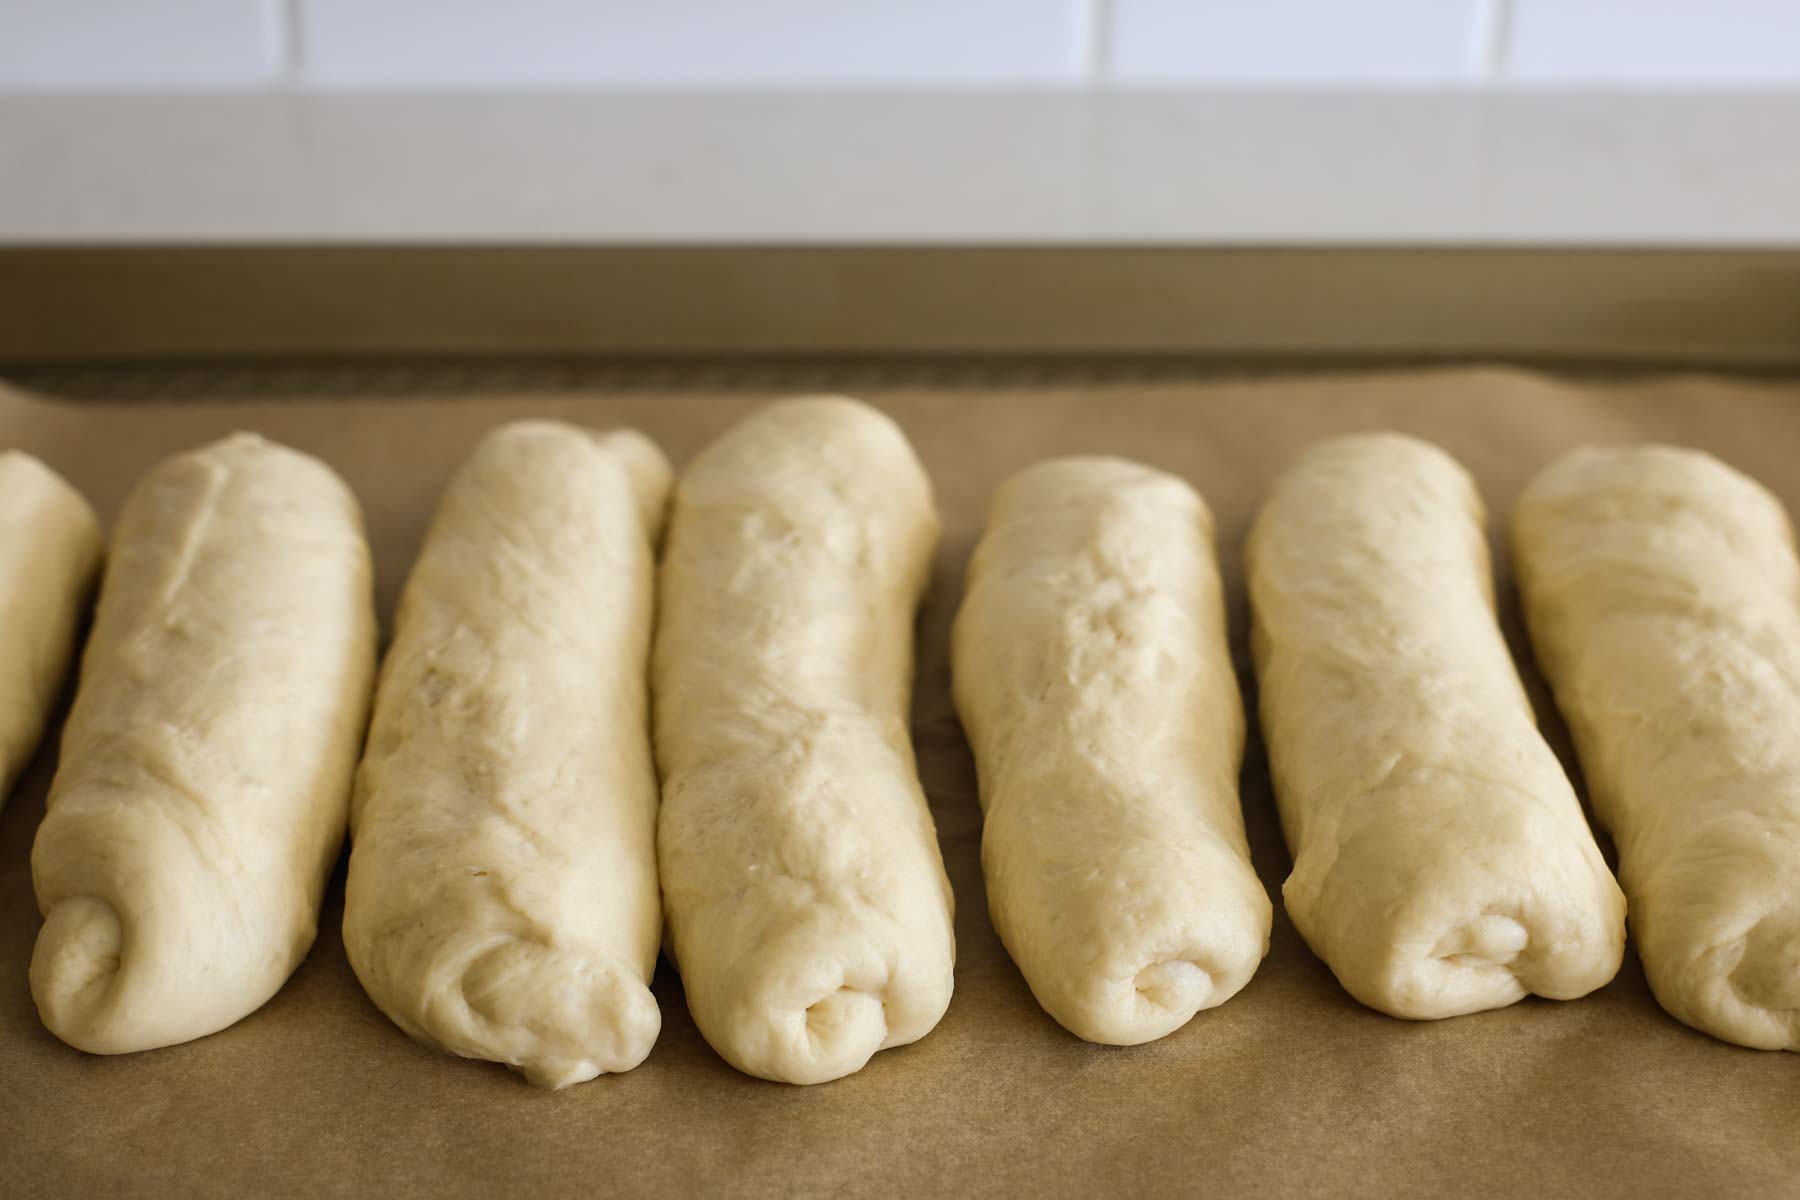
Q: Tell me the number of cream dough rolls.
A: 7